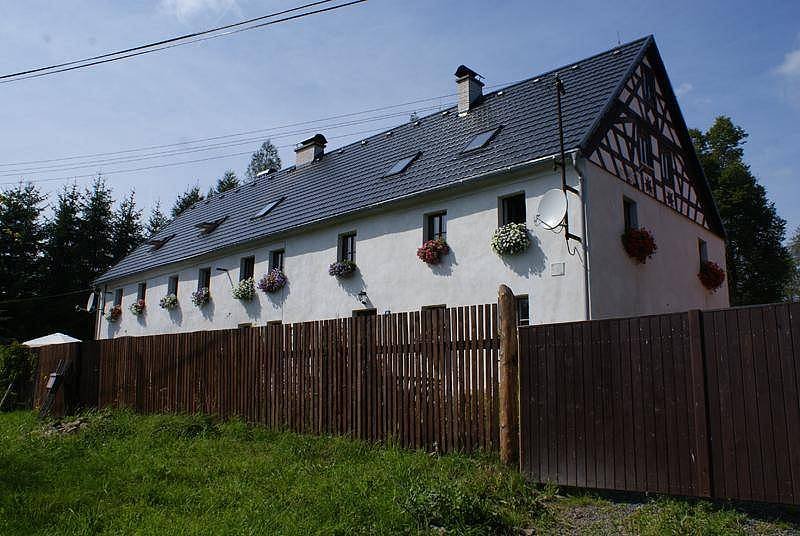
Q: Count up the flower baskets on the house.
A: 11